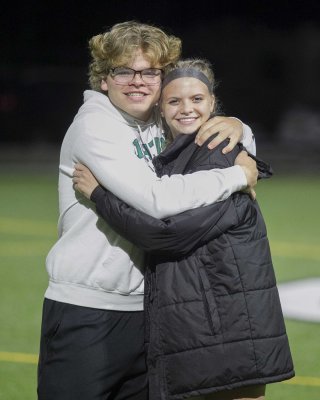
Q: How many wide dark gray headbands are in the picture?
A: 1